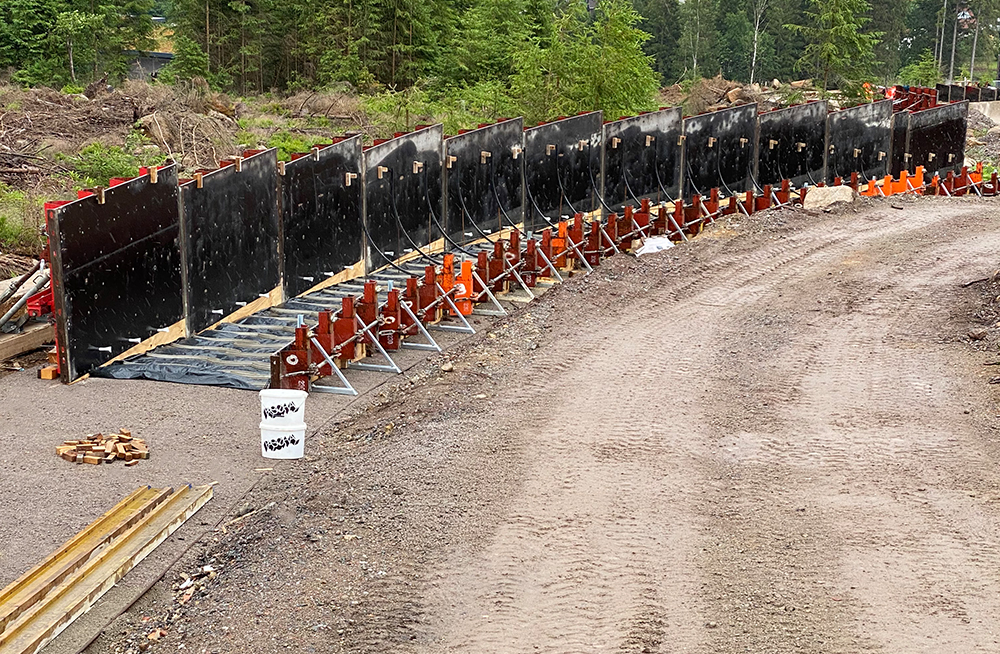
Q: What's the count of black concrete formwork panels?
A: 12